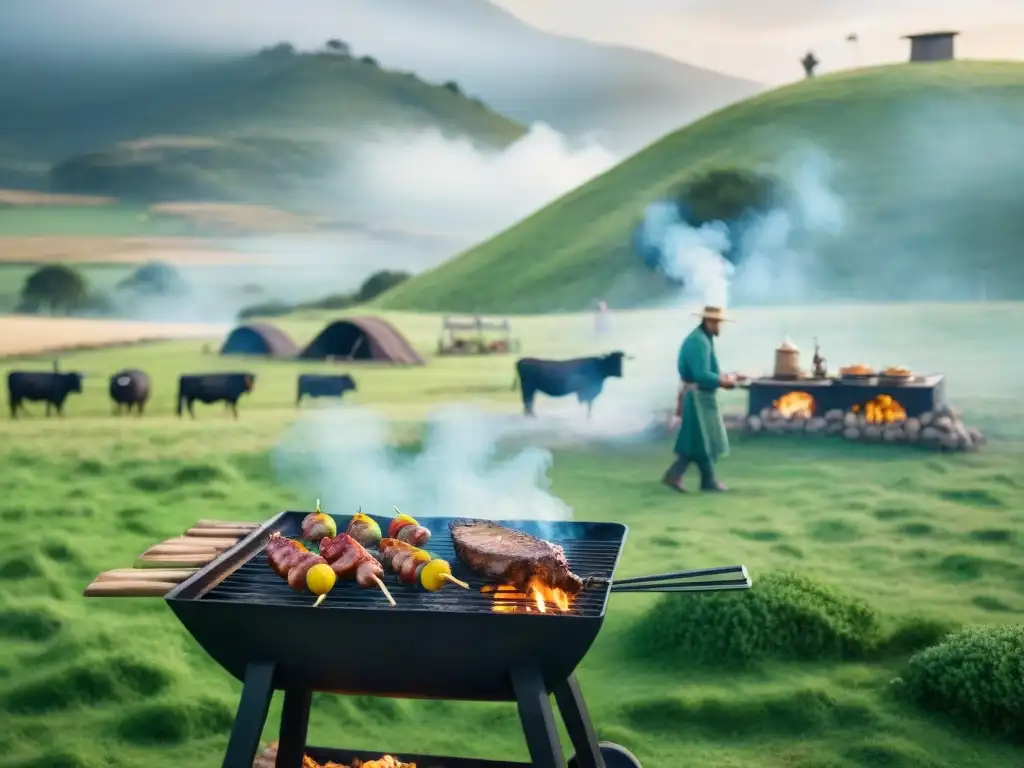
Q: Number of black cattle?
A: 5